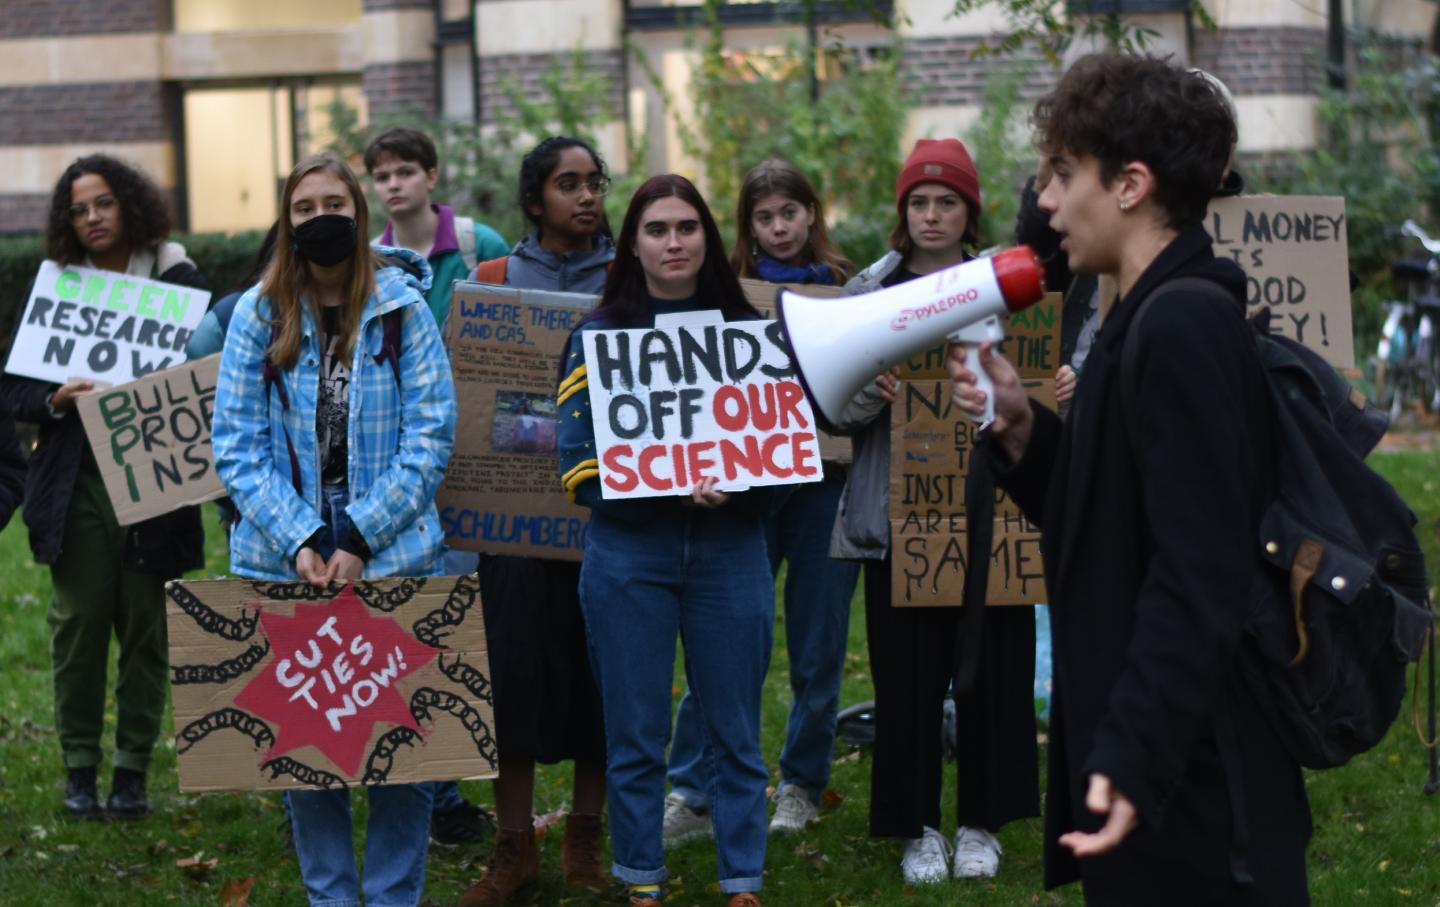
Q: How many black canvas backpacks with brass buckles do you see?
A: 1